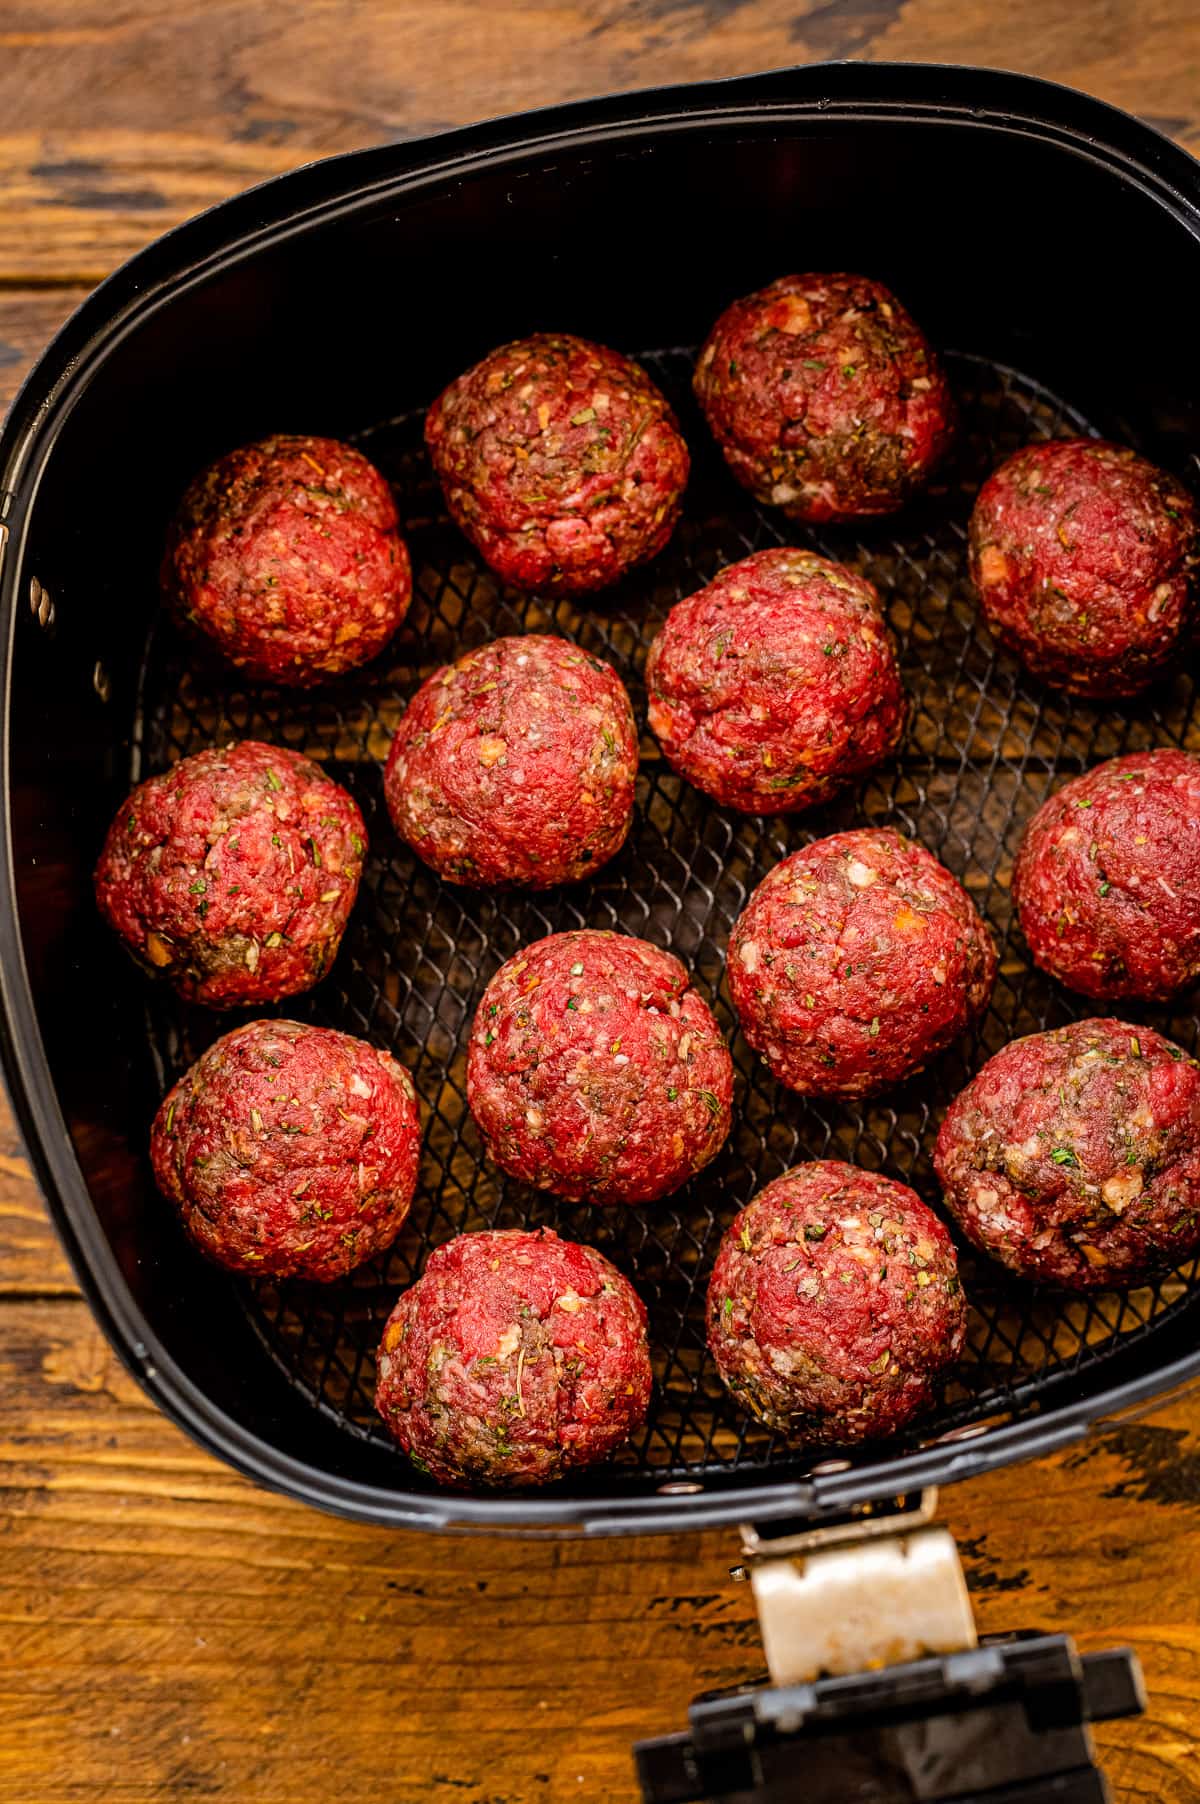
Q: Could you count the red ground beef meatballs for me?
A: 14